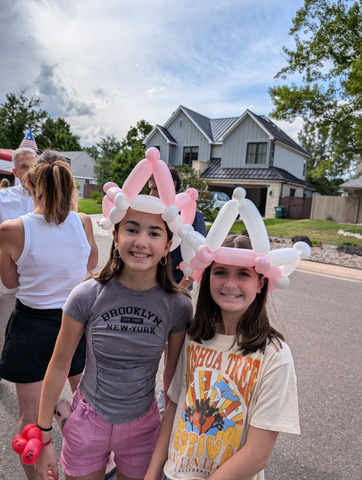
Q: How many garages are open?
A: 1